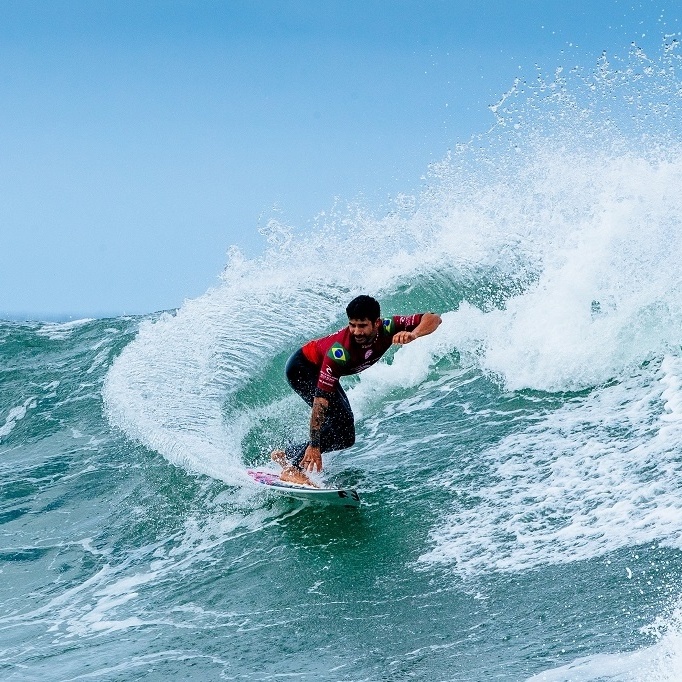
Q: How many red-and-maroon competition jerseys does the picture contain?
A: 1